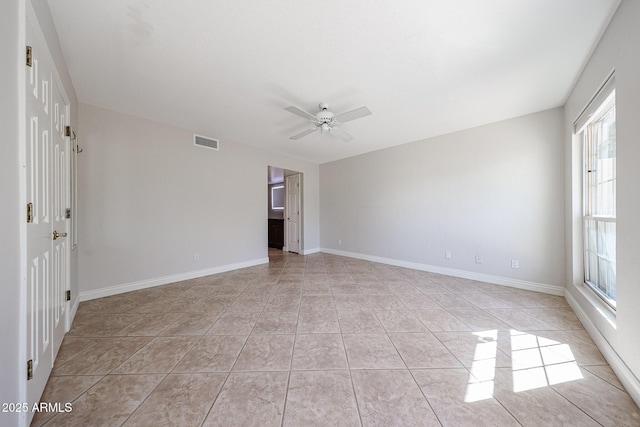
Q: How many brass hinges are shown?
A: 6